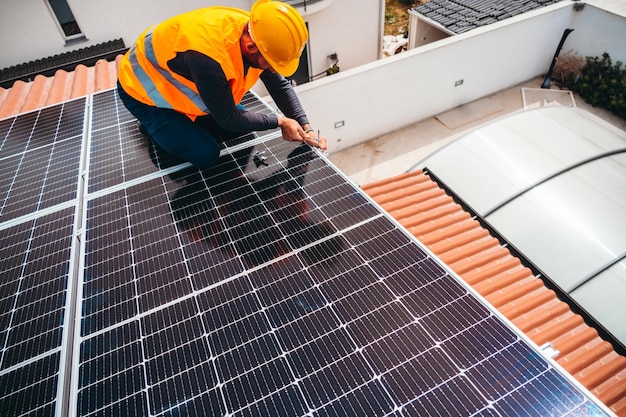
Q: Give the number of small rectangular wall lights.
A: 2